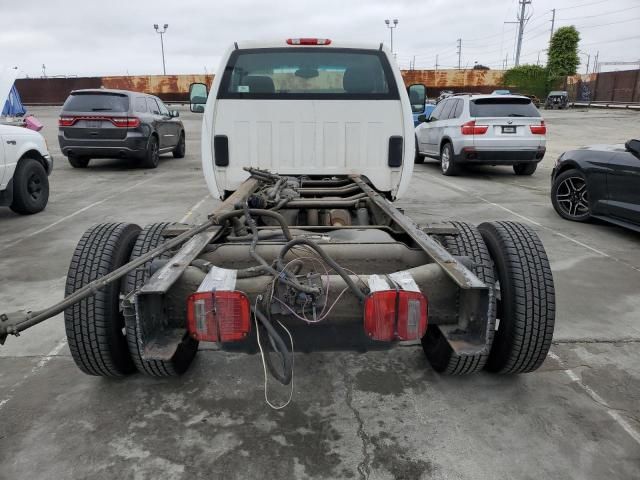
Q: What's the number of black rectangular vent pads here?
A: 2